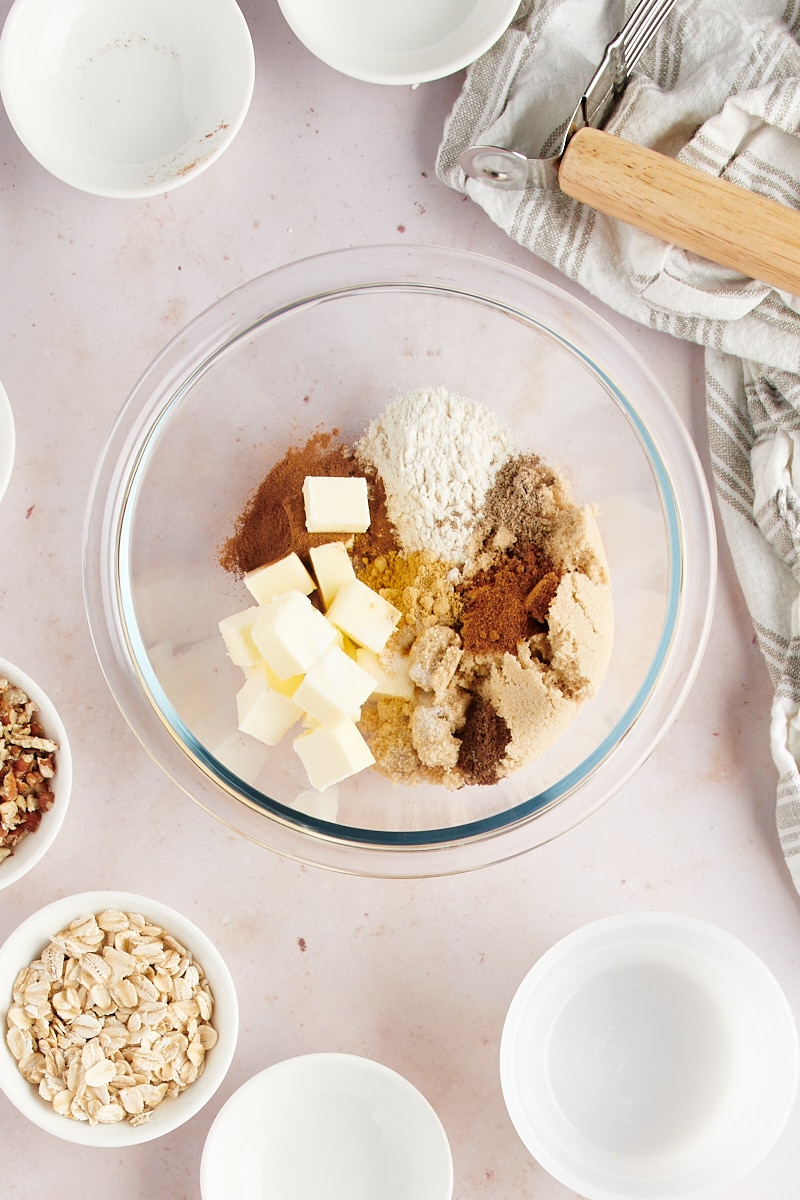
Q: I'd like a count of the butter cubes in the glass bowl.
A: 10